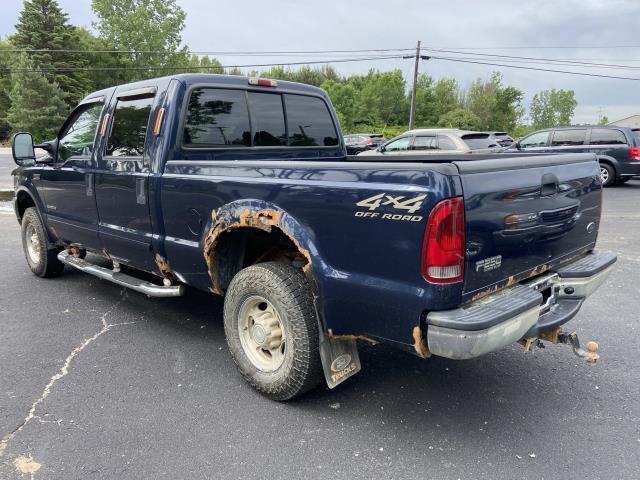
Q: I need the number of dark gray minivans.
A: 1